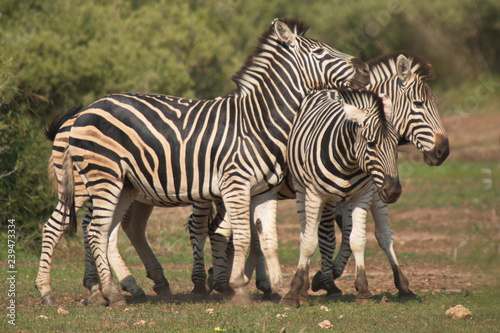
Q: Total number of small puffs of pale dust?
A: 1